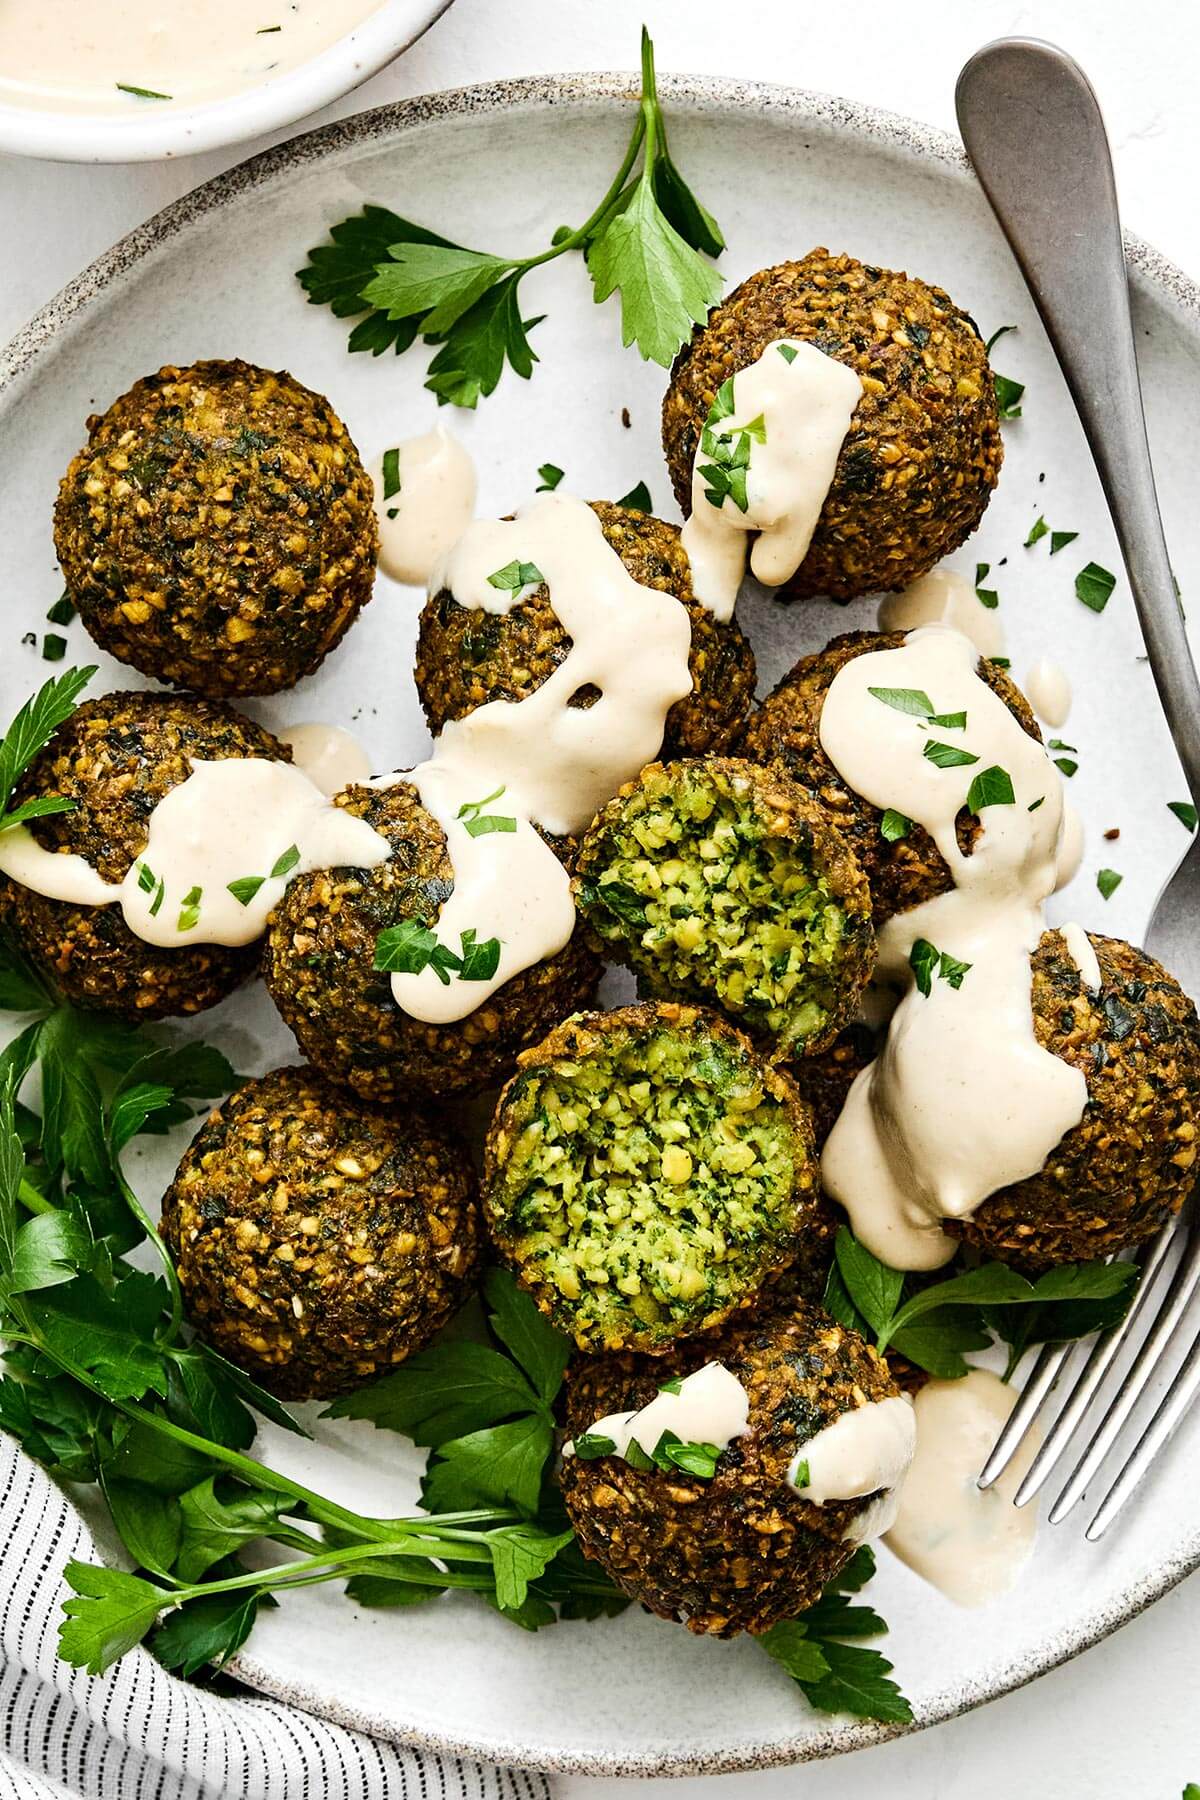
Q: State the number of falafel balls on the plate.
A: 11